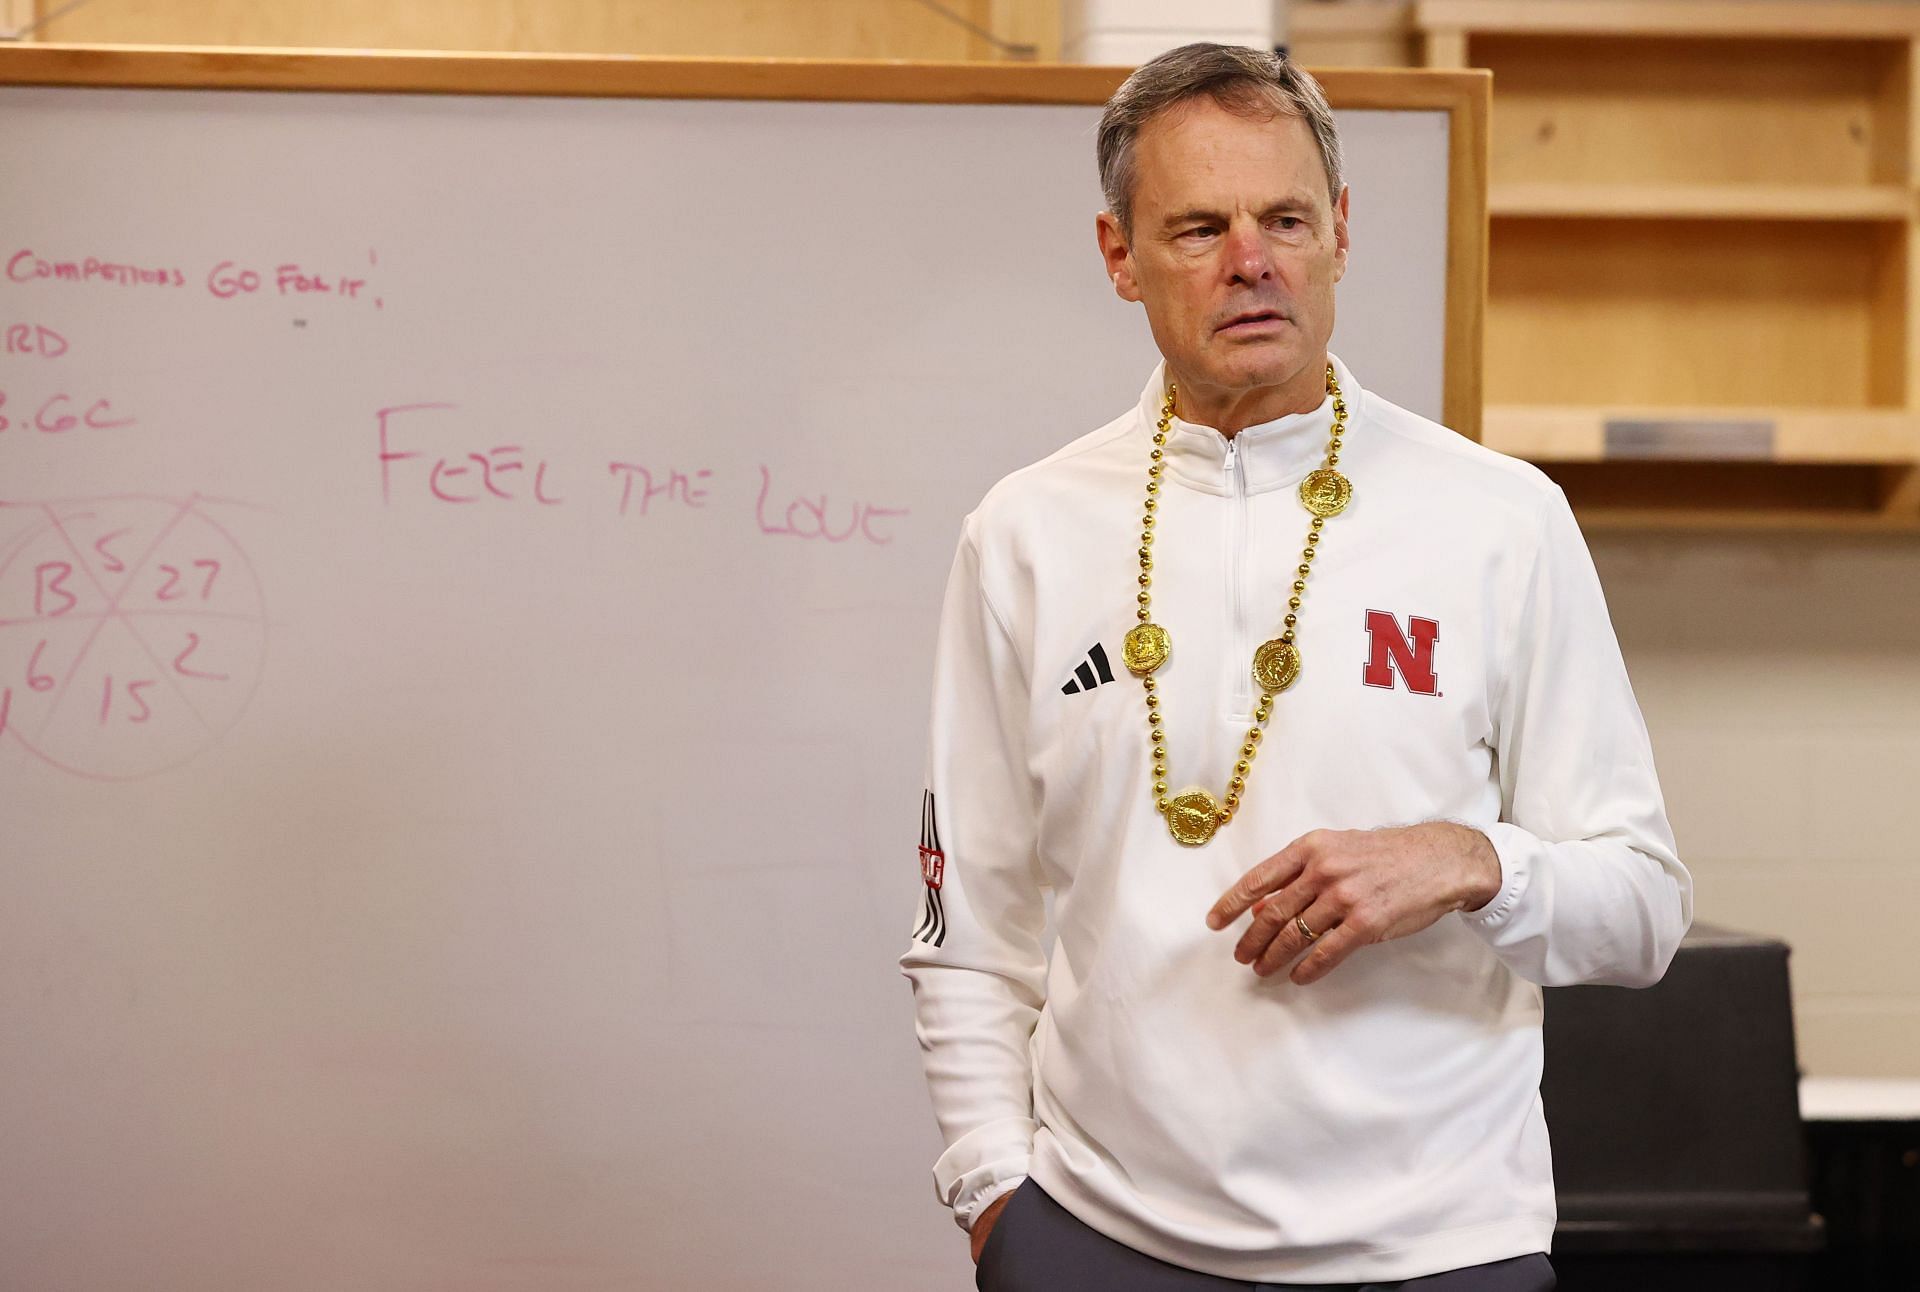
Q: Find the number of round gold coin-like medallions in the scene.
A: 4